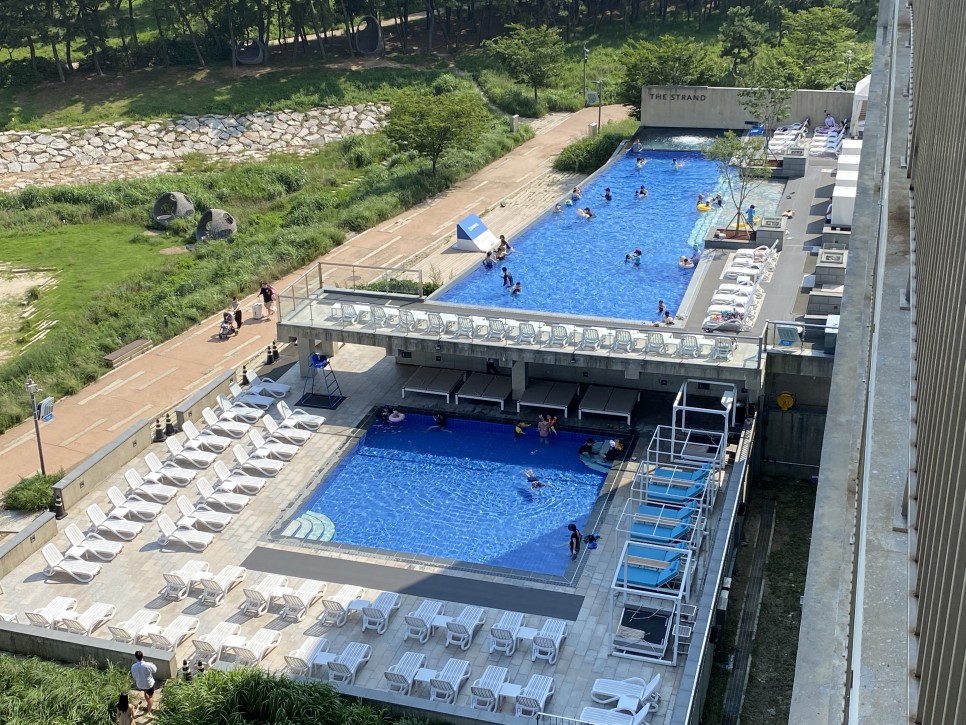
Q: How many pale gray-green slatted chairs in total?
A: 13